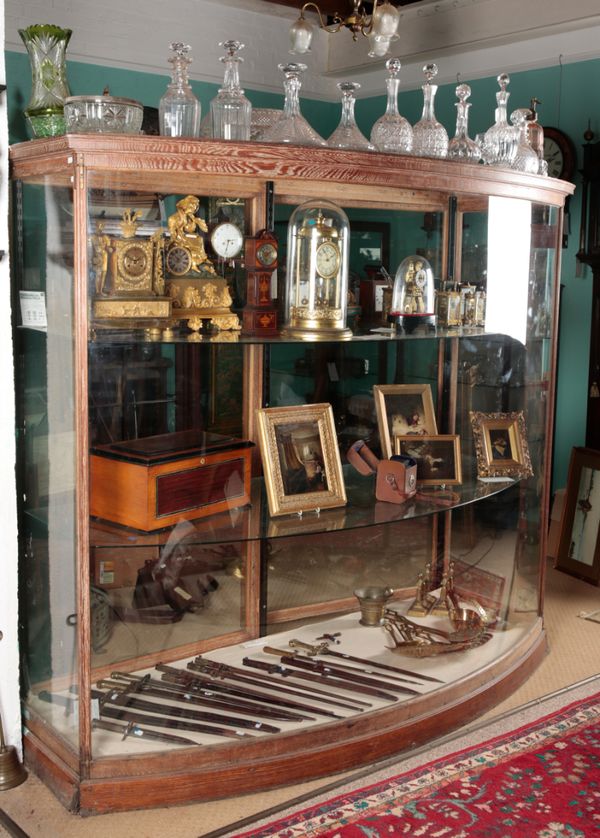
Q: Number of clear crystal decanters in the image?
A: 9